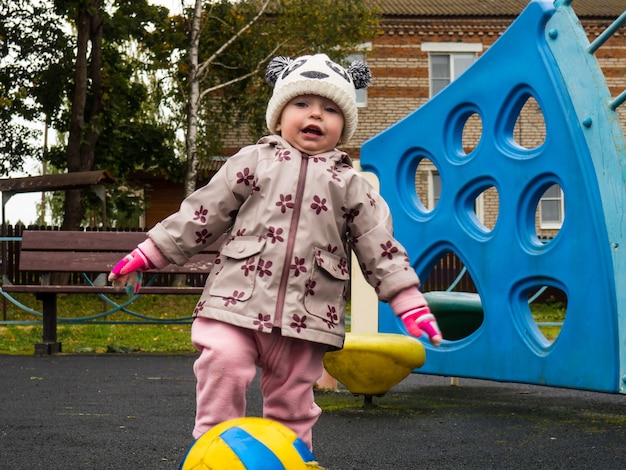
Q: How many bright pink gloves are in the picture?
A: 2